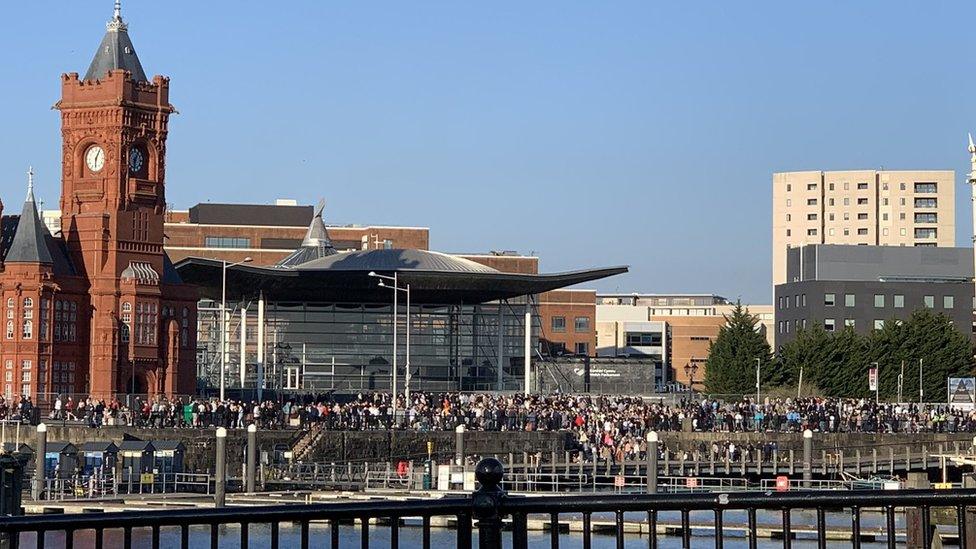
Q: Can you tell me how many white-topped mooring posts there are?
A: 6